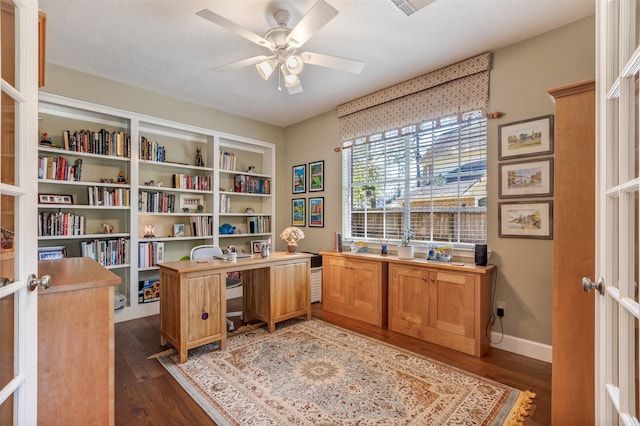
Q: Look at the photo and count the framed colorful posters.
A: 4